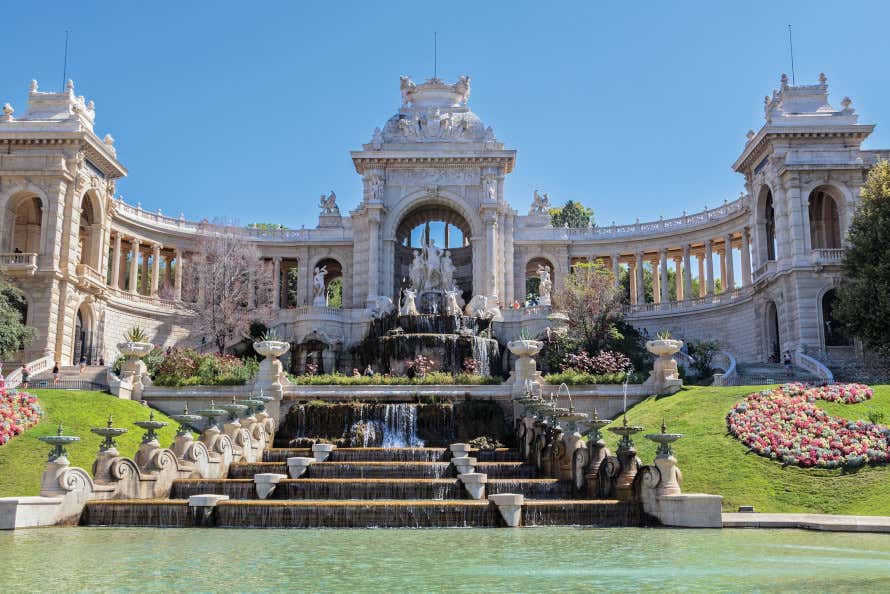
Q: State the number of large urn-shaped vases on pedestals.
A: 4